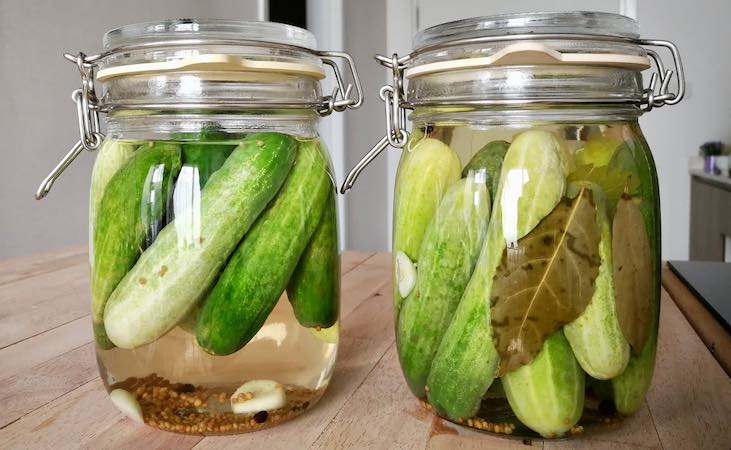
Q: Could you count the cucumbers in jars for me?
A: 13